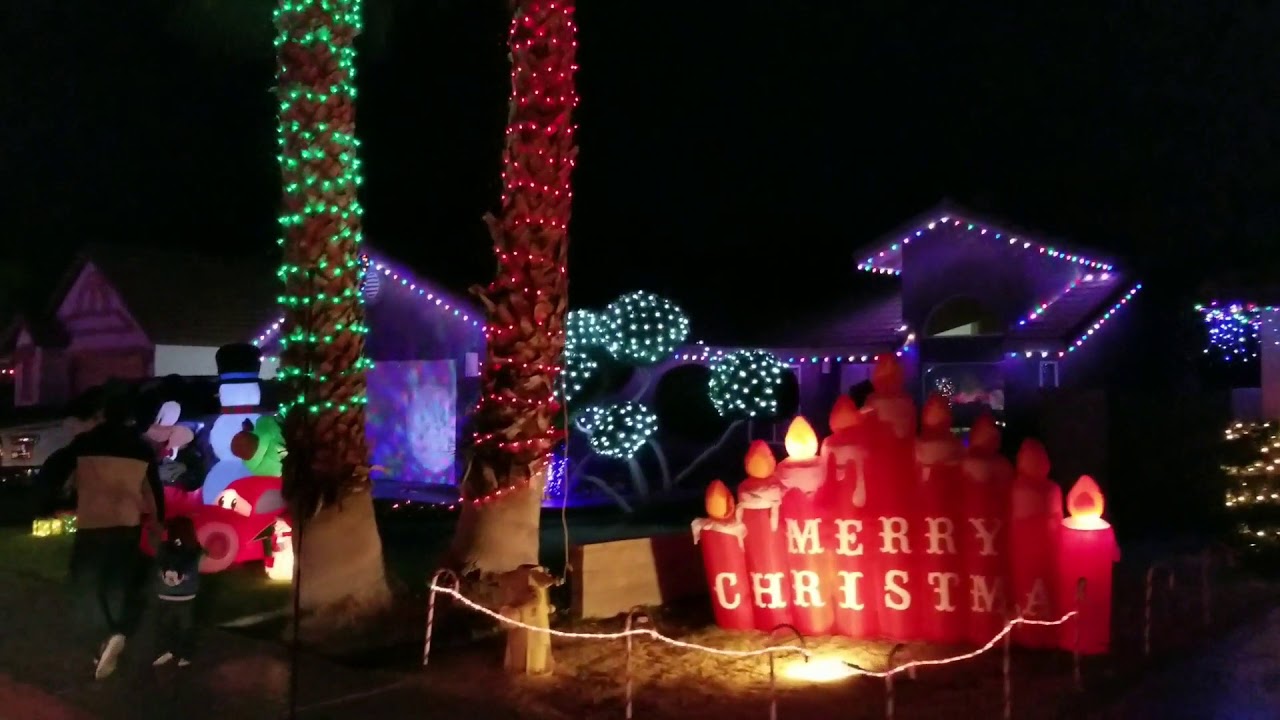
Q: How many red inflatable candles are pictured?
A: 9